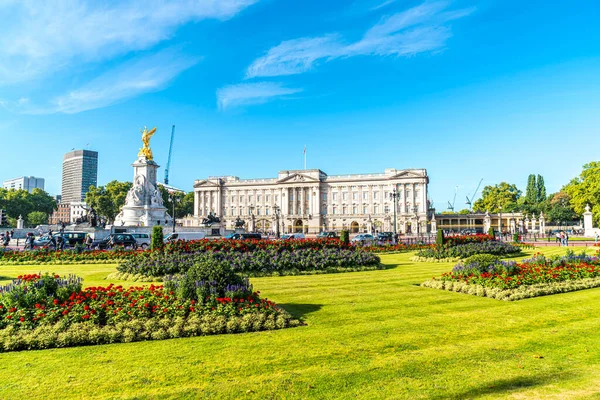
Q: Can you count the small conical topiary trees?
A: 4